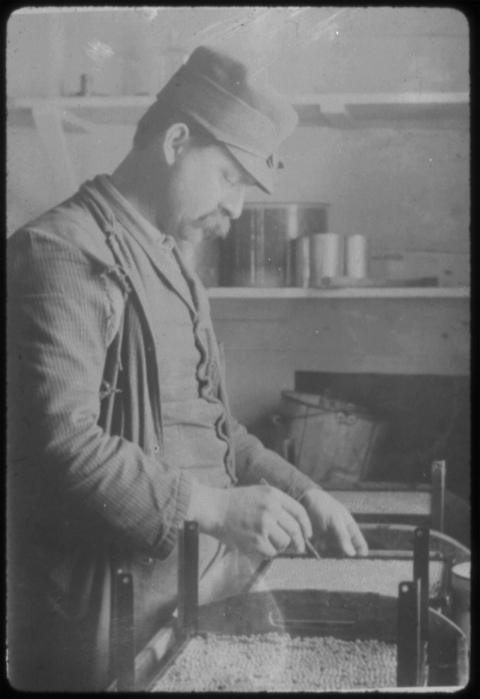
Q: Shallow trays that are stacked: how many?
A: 3